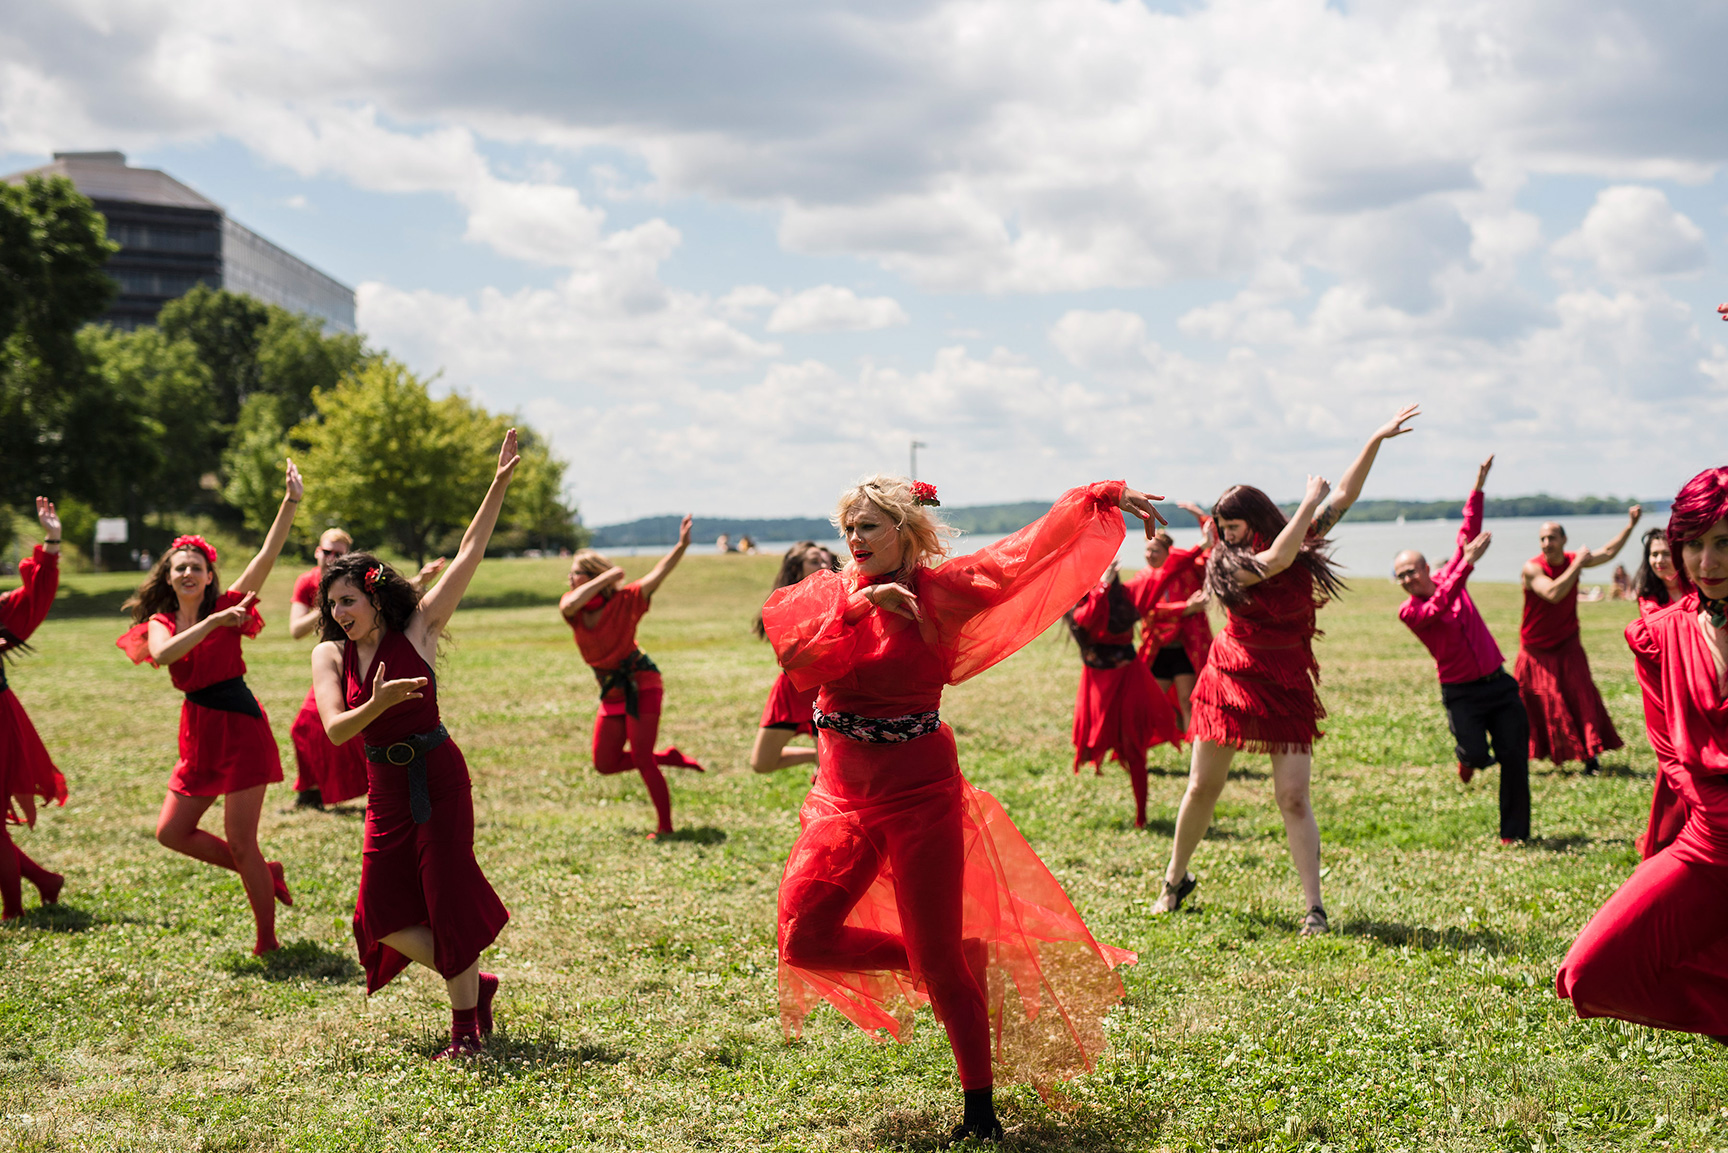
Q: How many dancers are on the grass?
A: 14